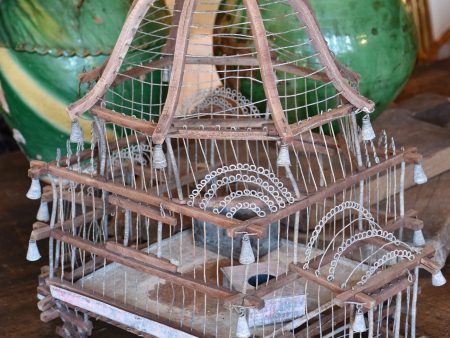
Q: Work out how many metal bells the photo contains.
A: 13